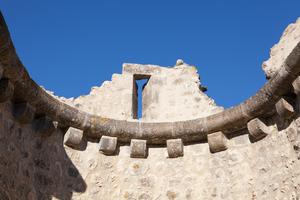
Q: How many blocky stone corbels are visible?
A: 11